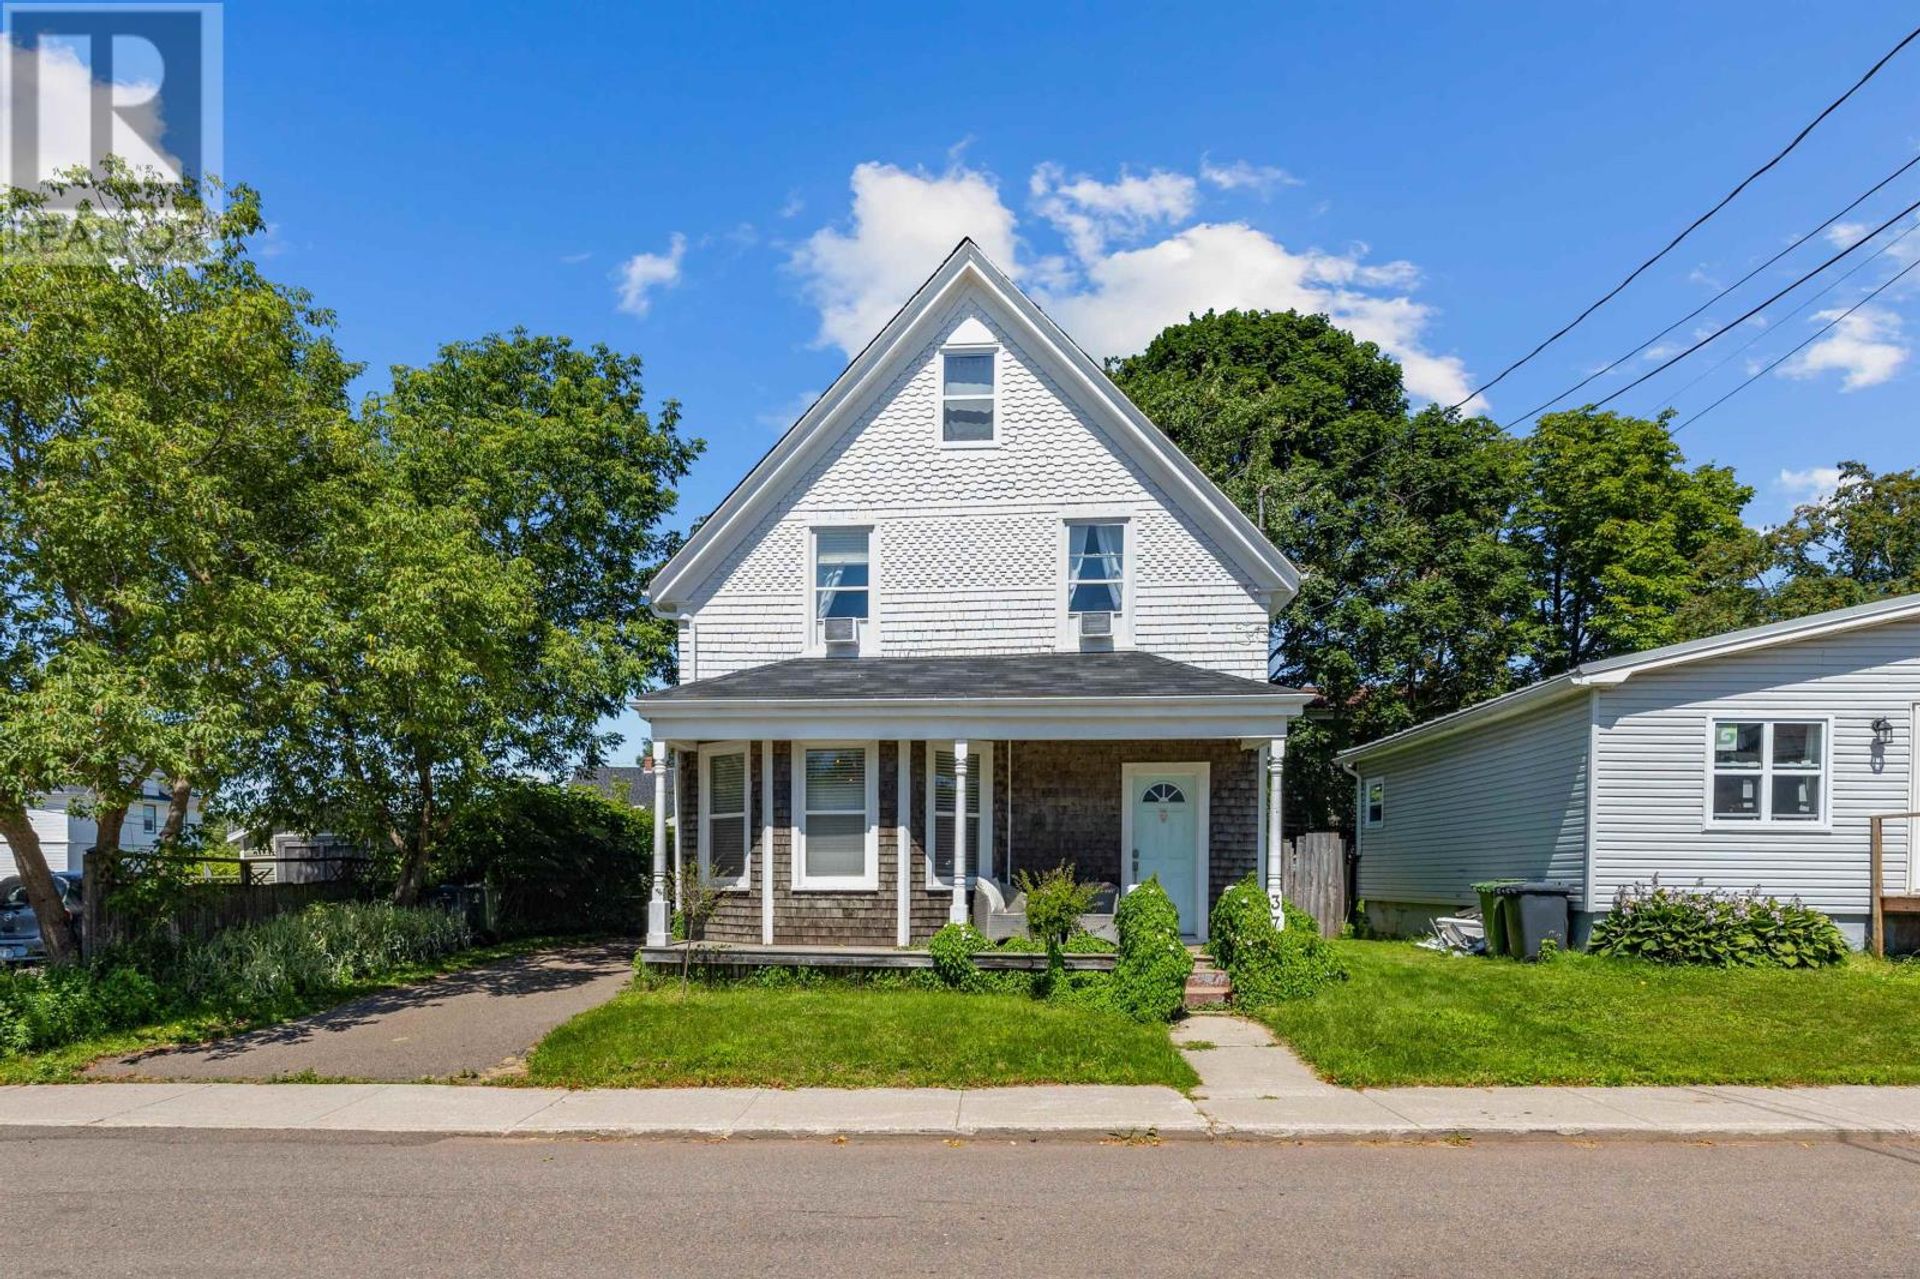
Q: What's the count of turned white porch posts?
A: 3